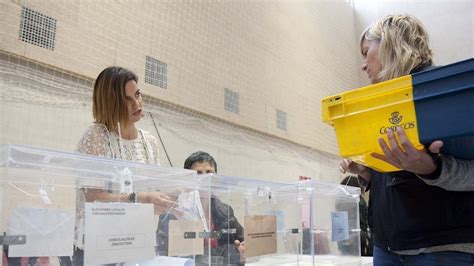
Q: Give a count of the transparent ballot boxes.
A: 3